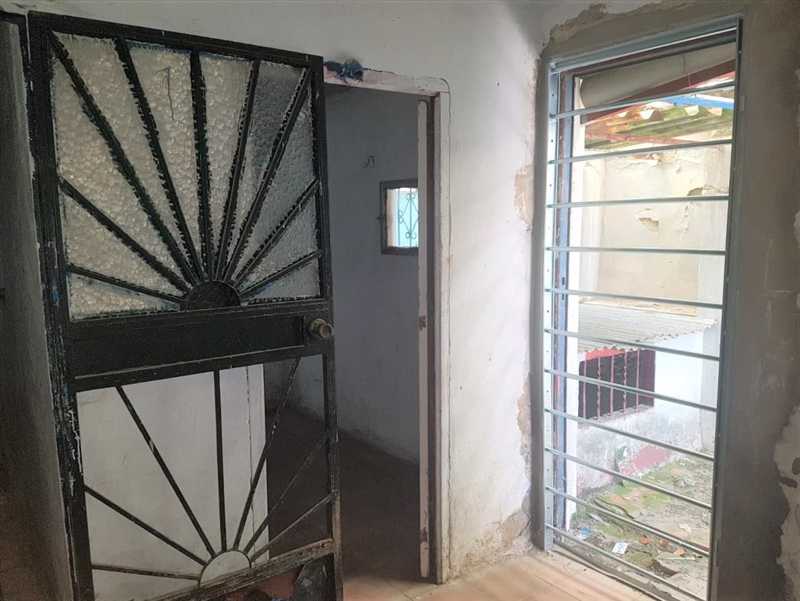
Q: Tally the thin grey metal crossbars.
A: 11